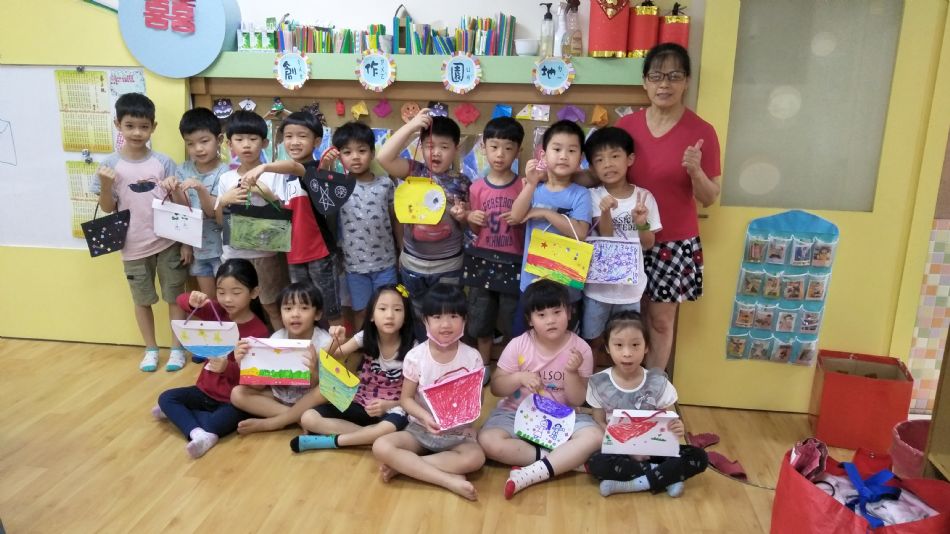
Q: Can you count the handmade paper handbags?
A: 14